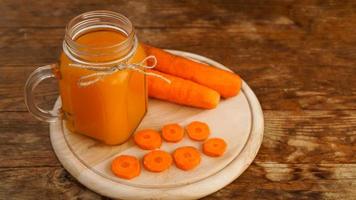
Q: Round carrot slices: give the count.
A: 7